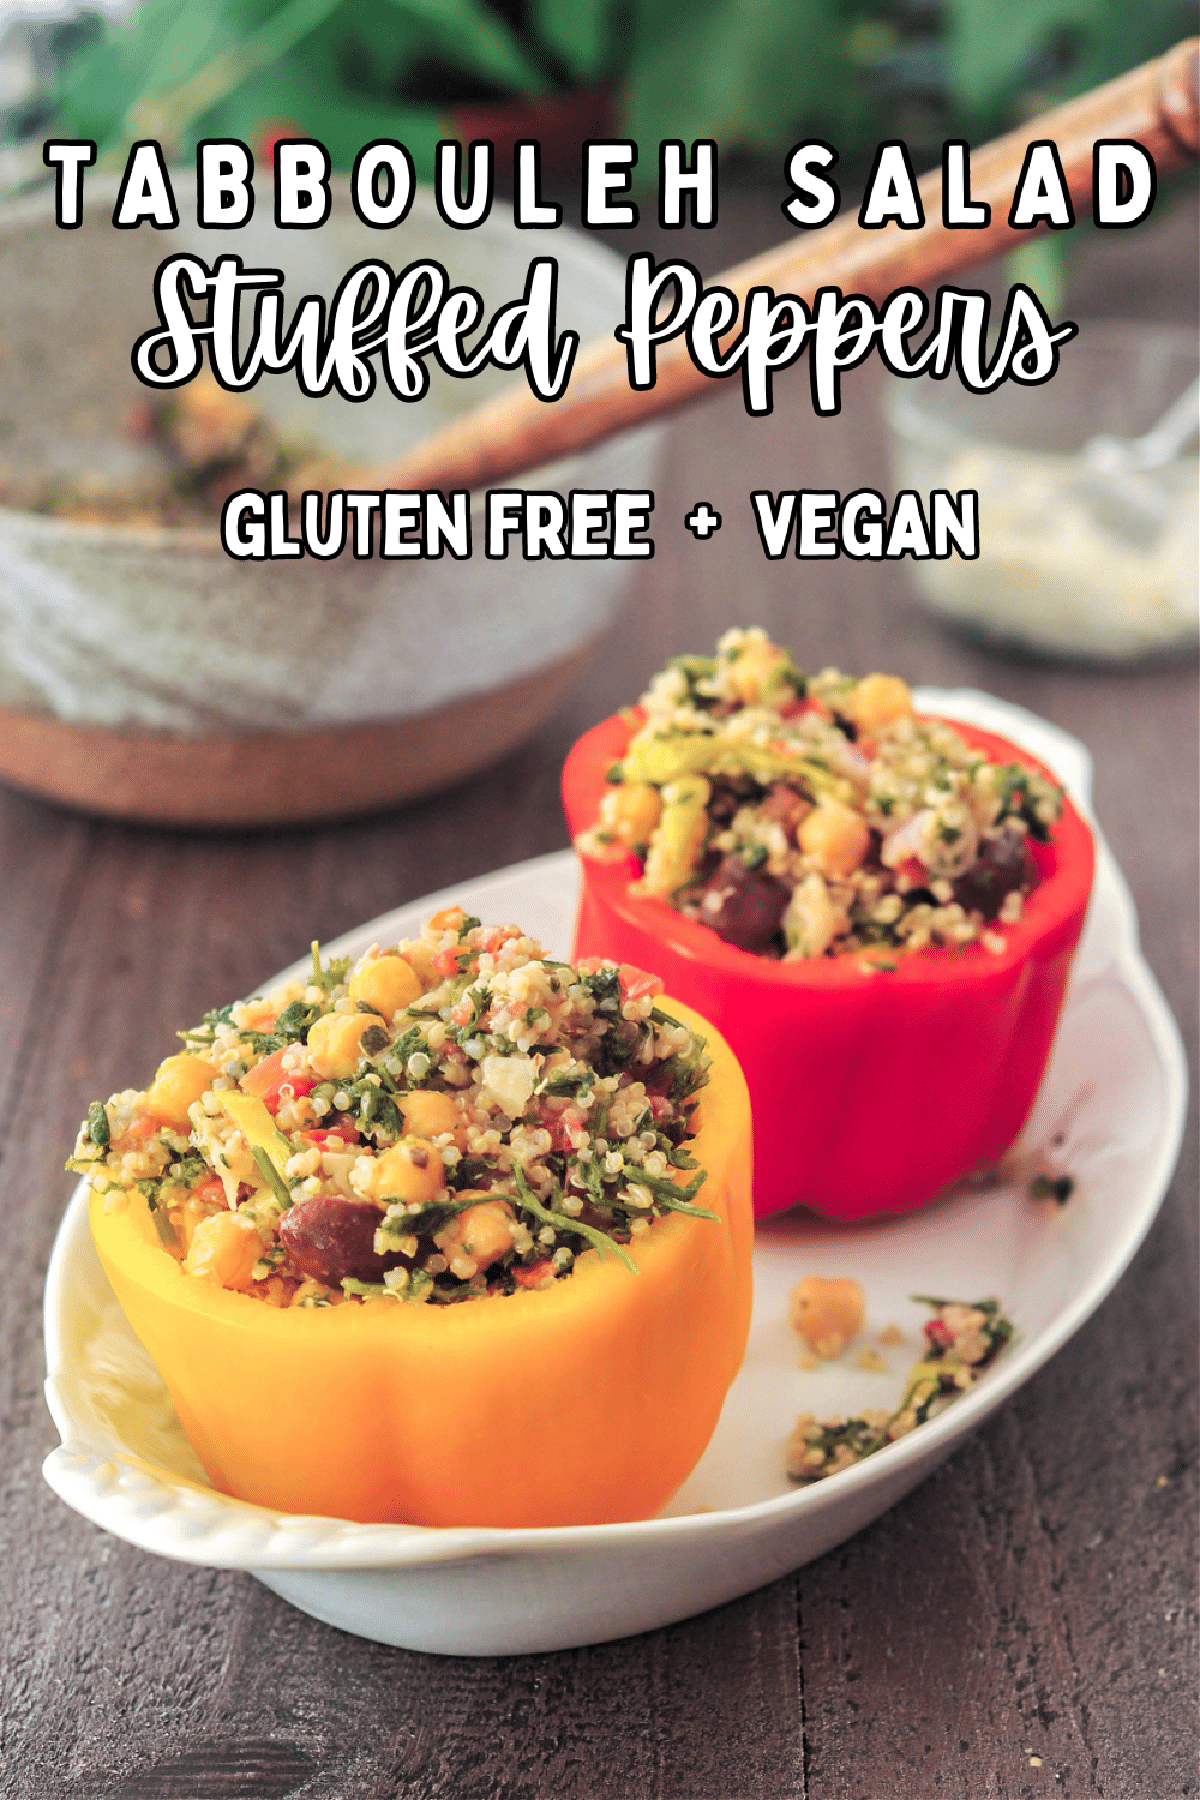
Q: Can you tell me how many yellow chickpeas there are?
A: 12